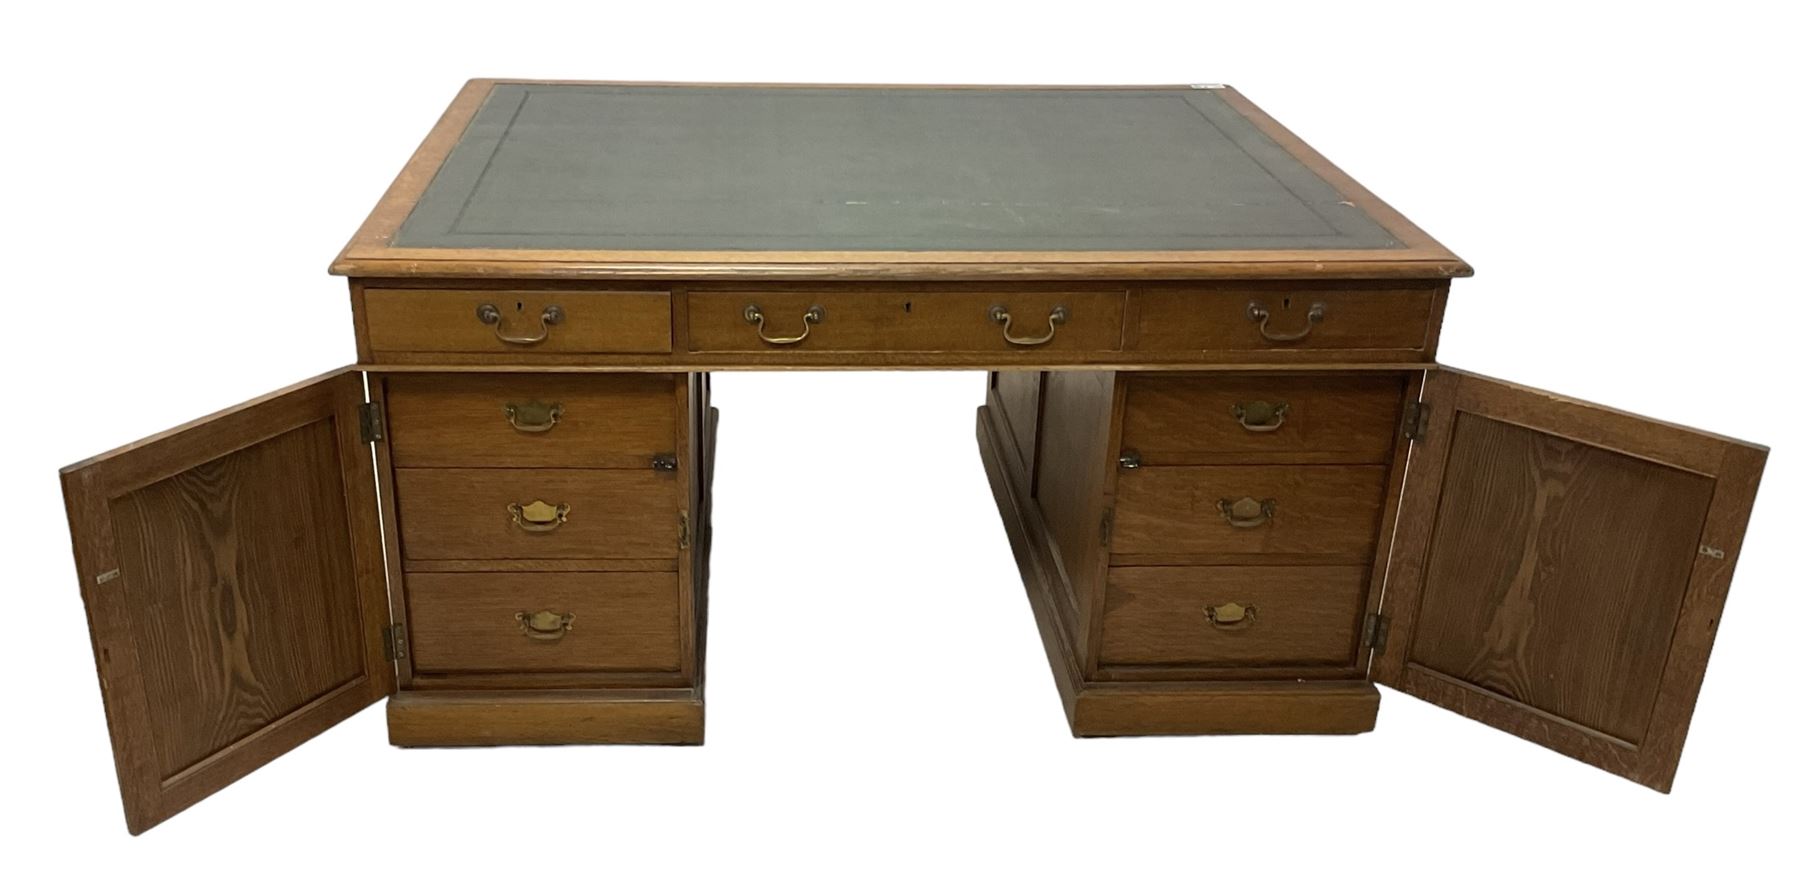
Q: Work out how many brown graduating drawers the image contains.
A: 6